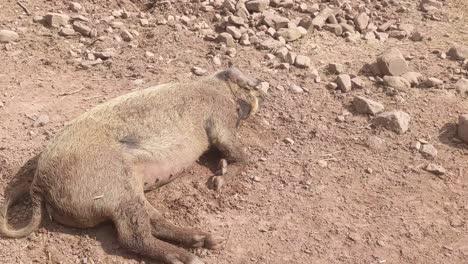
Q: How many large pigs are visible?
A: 1